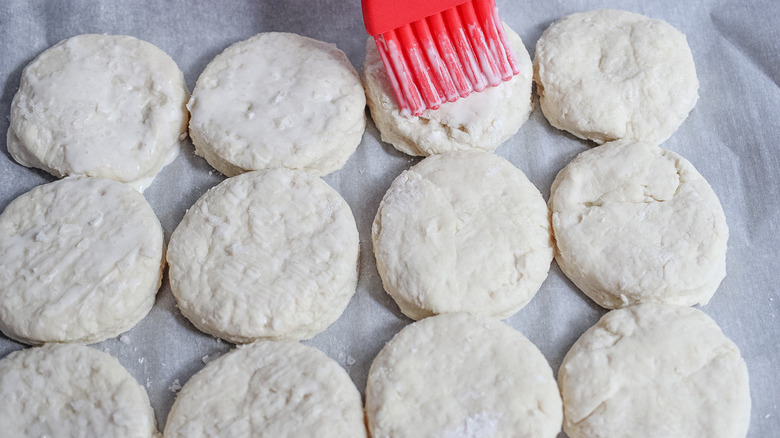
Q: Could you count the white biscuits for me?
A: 12